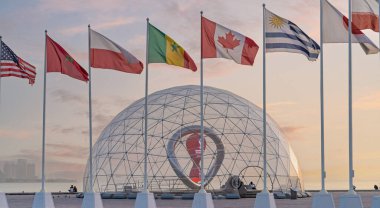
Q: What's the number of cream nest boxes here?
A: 0